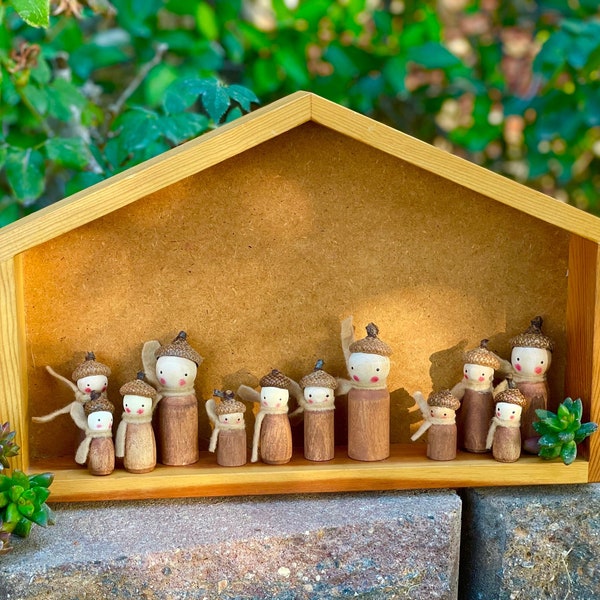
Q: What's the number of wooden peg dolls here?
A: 12